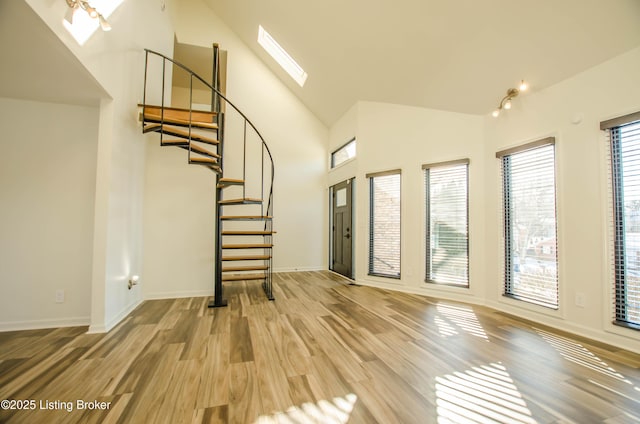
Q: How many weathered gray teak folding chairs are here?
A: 0